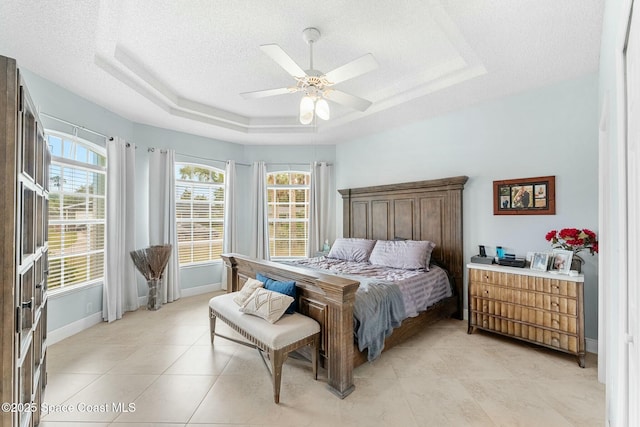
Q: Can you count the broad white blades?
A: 4